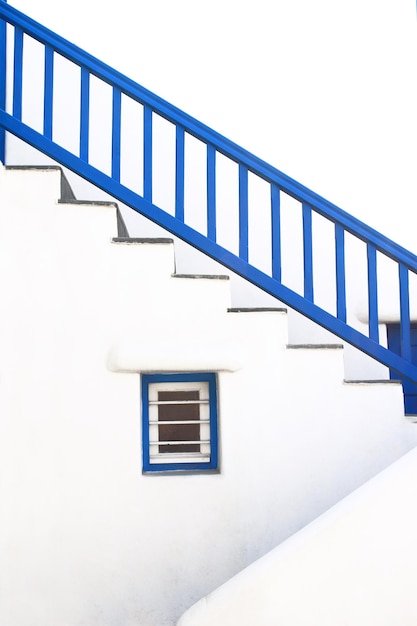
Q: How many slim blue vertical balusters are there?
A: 13